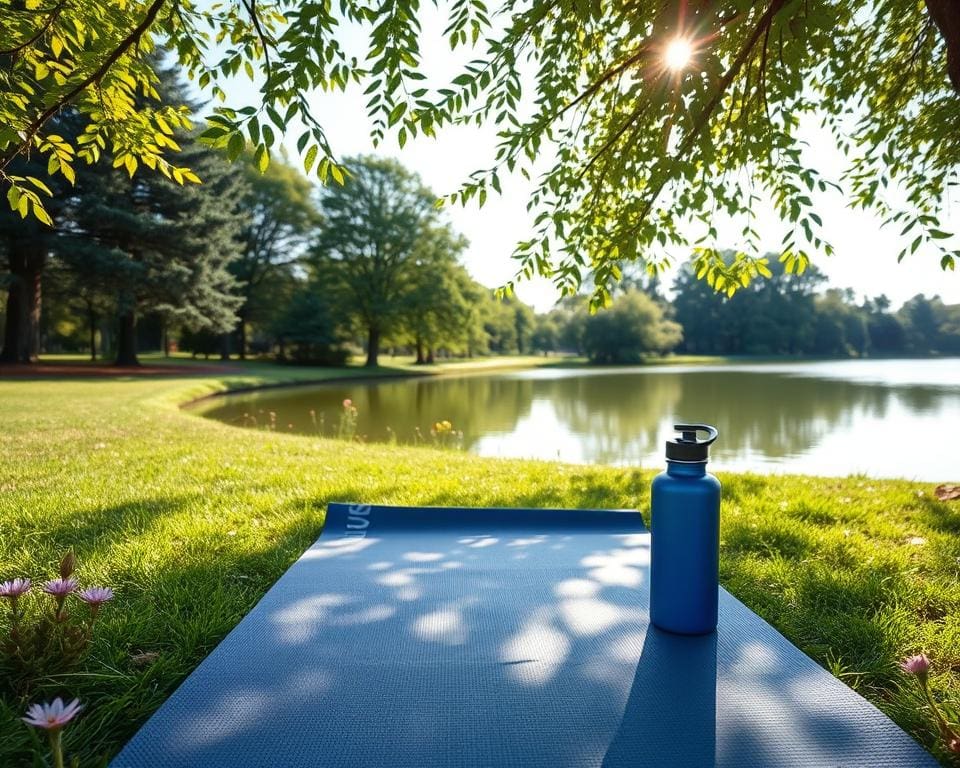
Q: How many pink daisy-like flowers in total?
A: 5